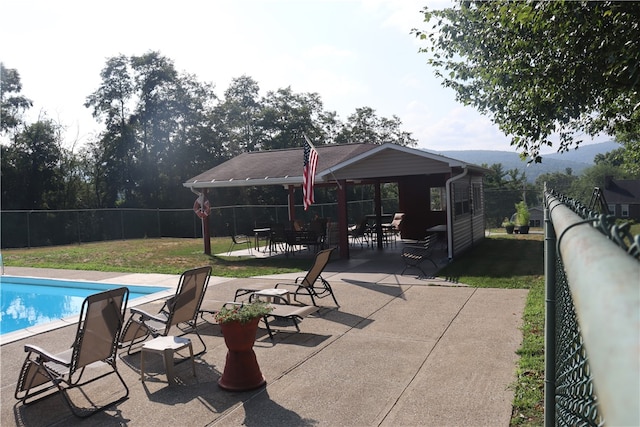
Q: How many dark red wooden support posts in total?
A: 4